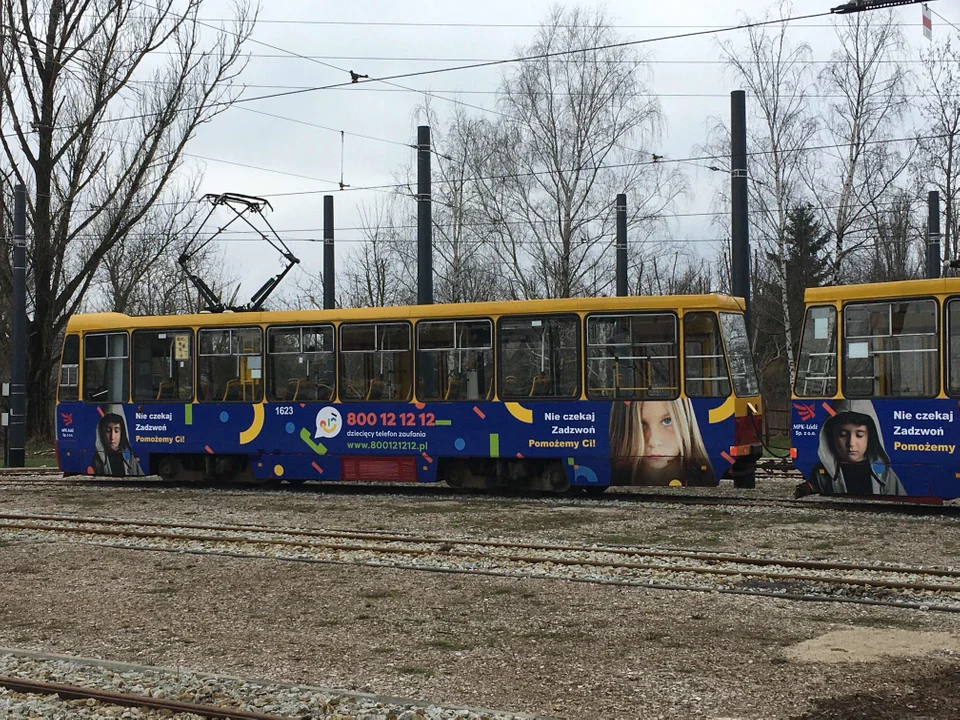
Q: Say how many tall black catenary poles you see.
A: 6